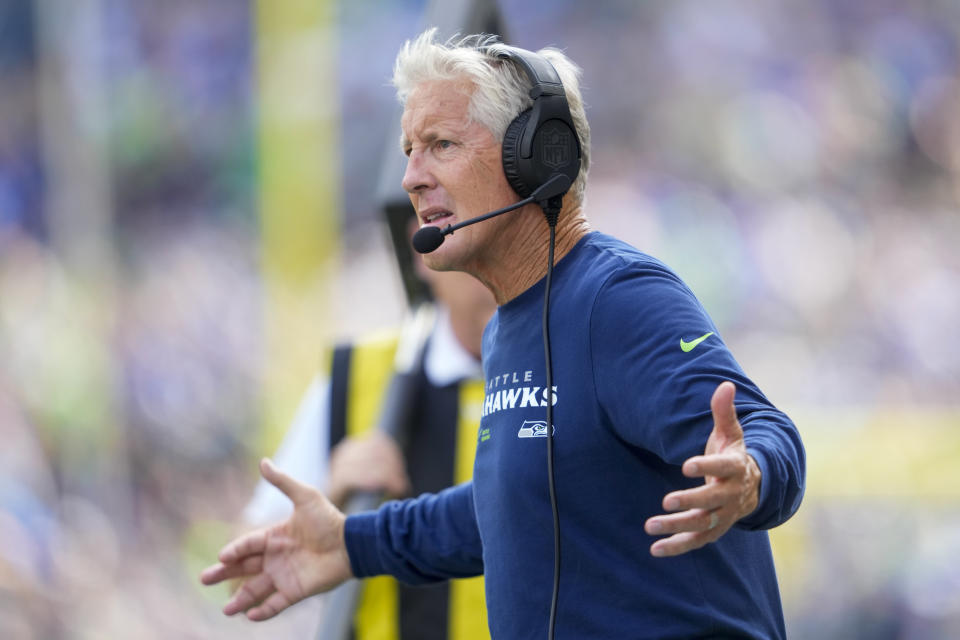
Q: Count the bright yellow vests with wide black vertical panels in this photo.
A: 1